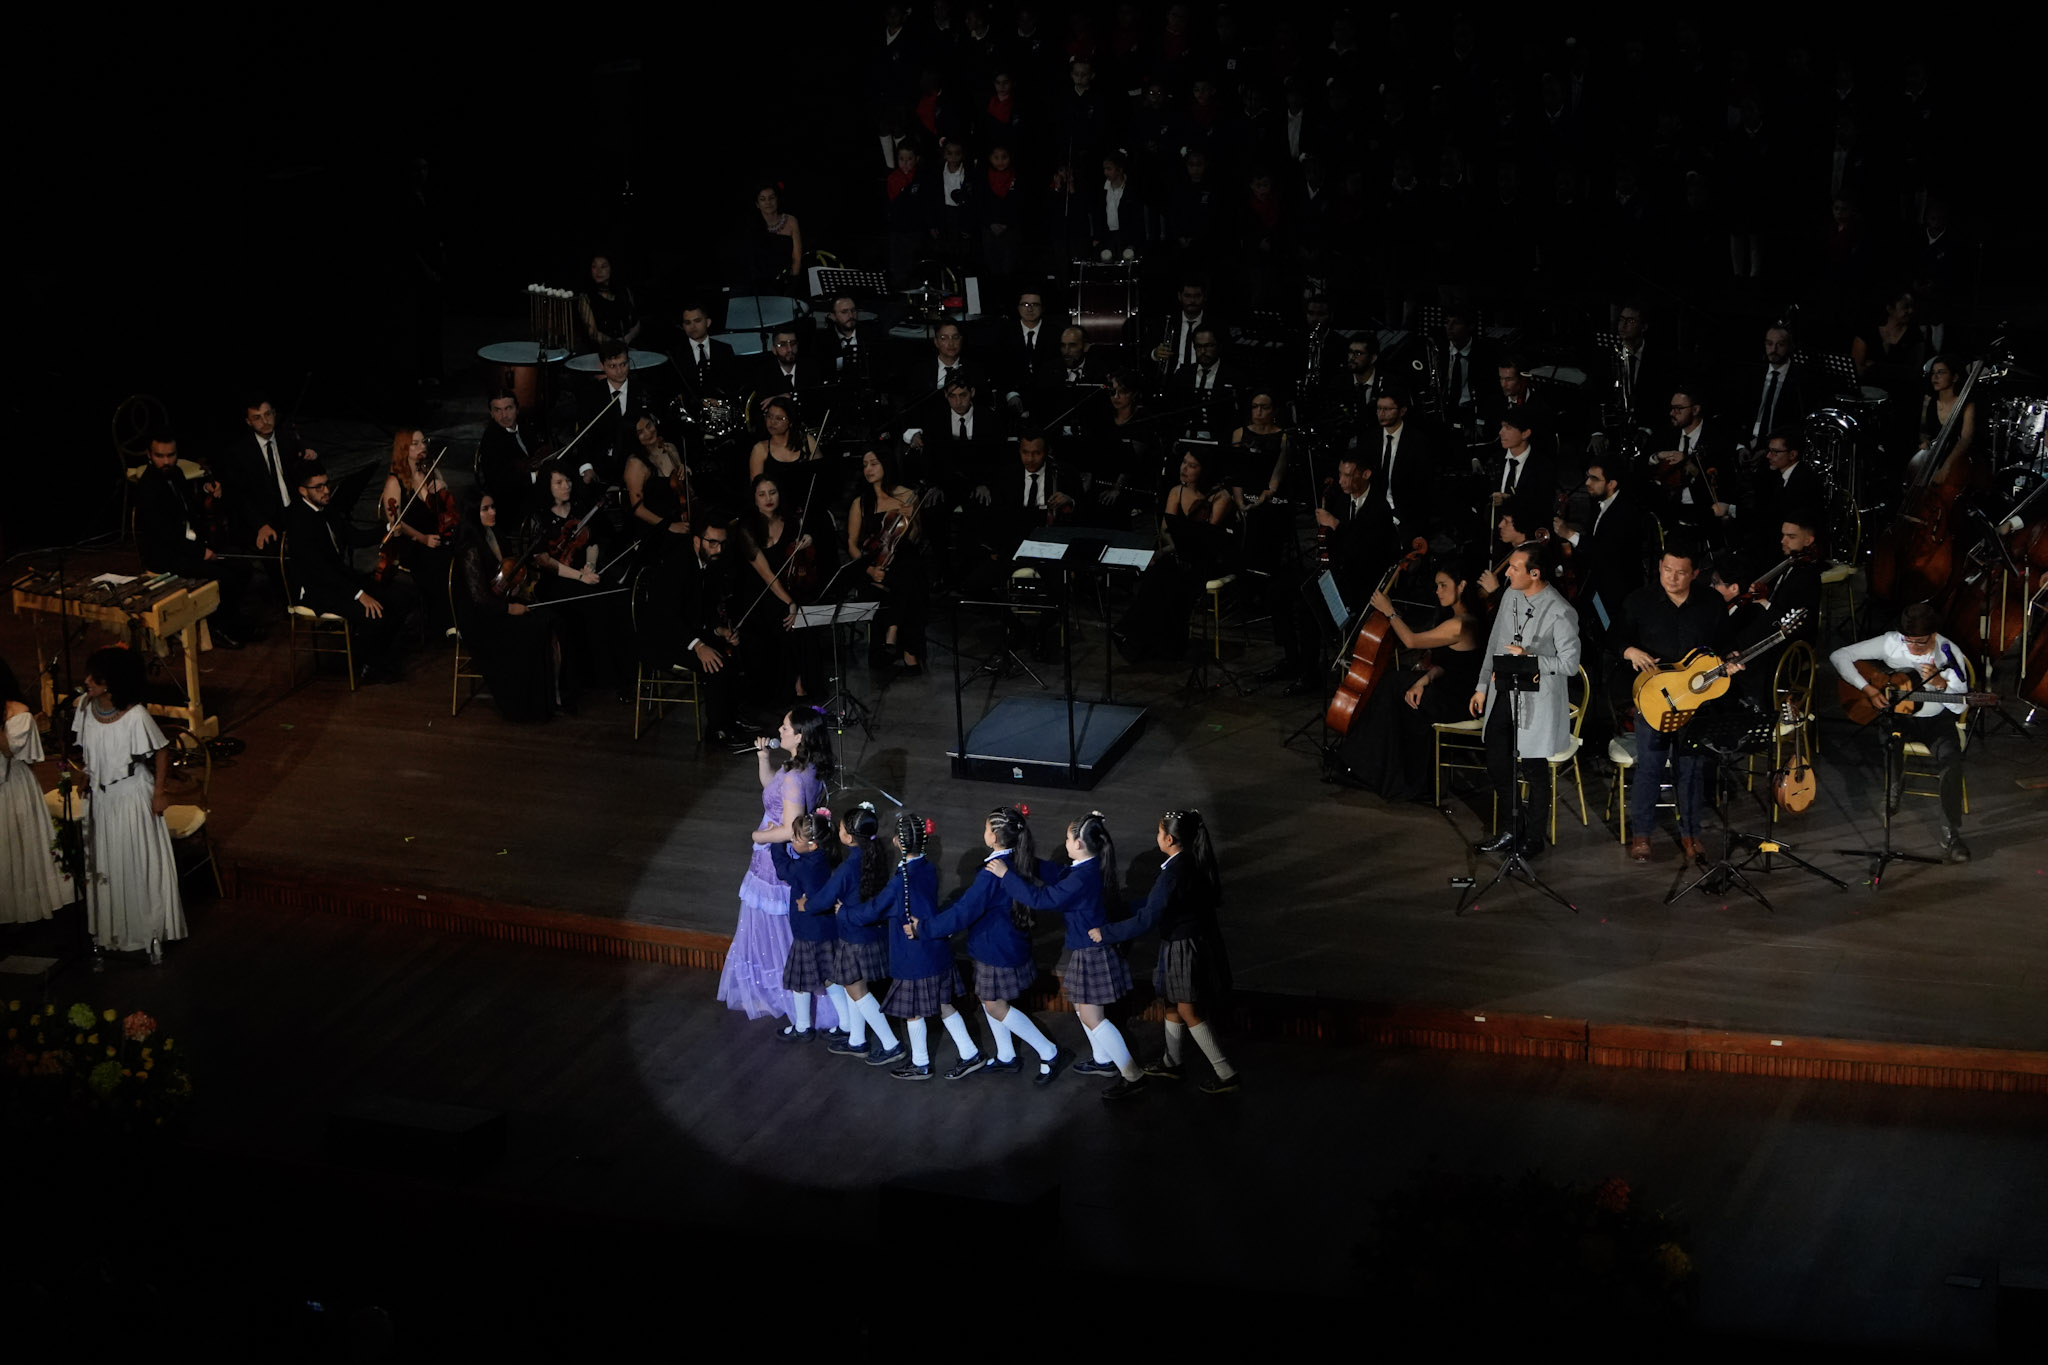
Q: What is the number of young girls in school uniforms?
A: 6